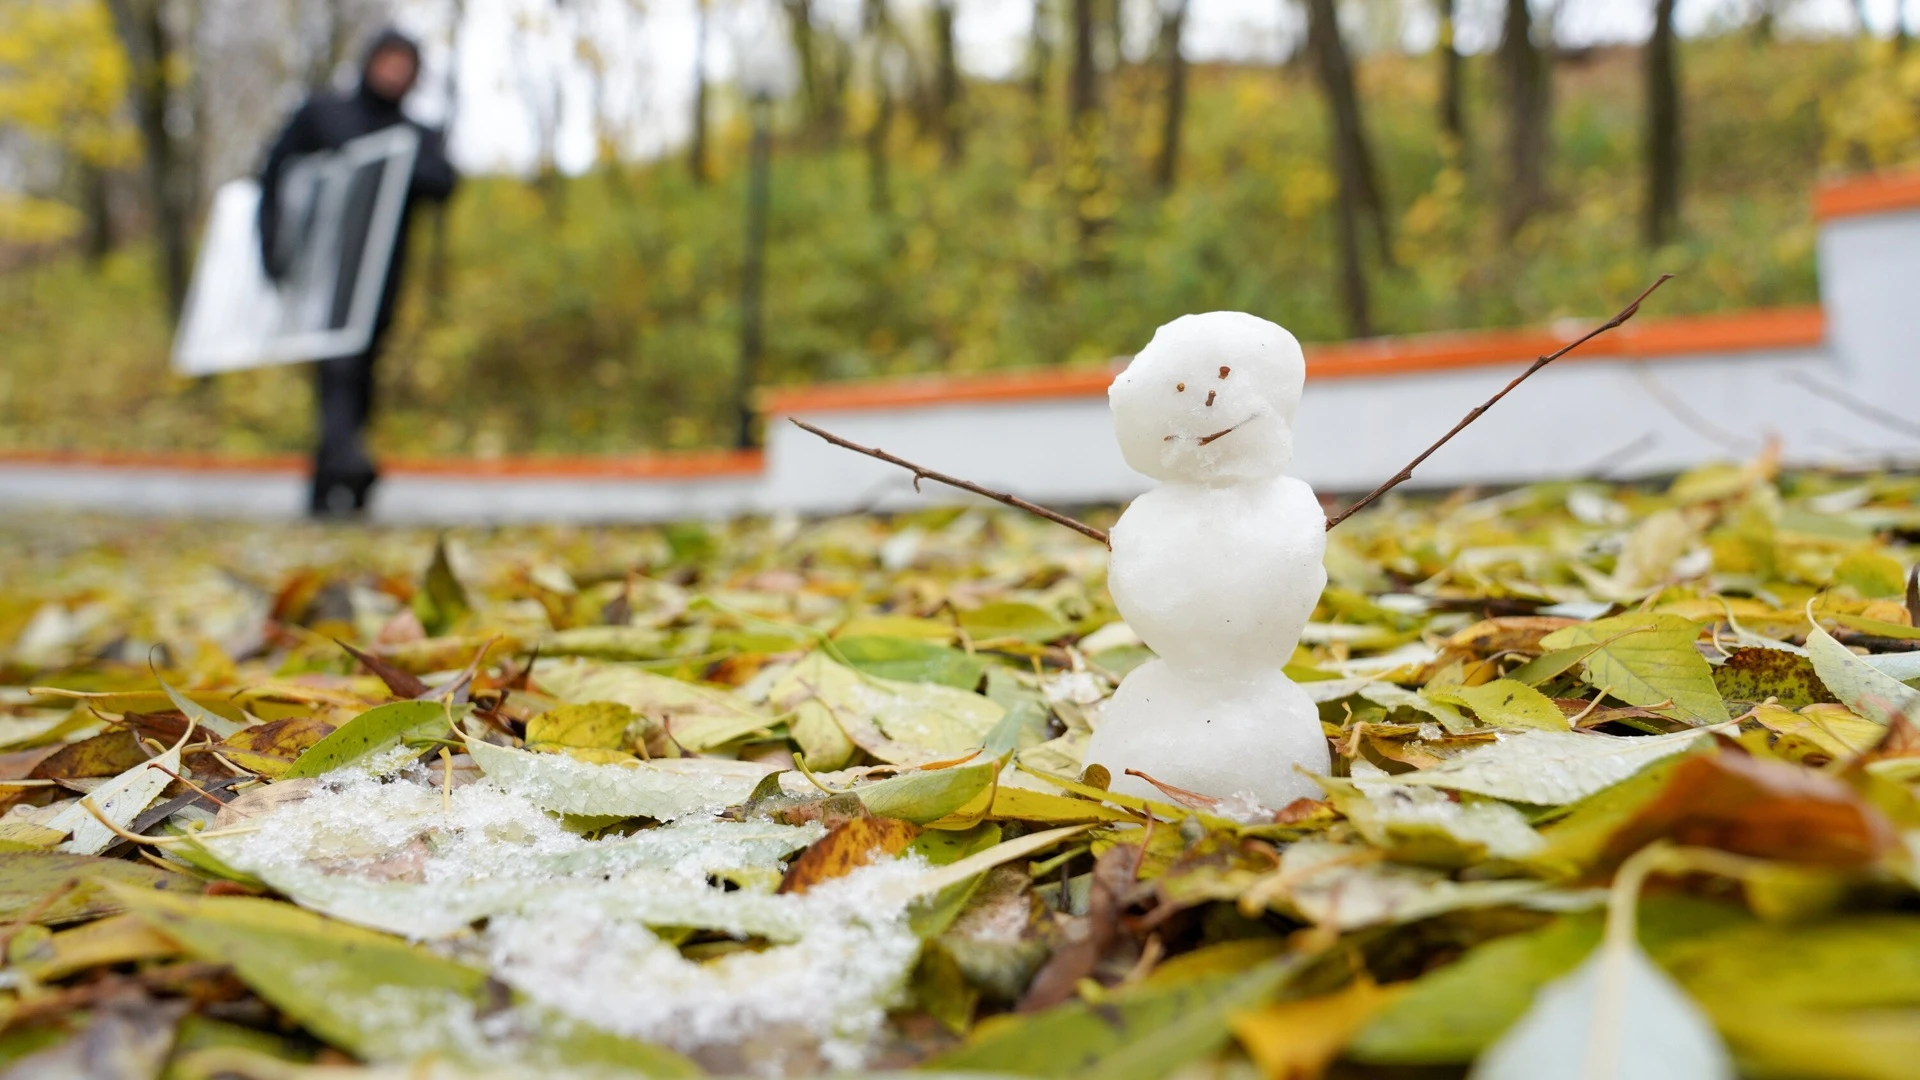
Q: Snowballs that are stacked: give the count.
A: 3